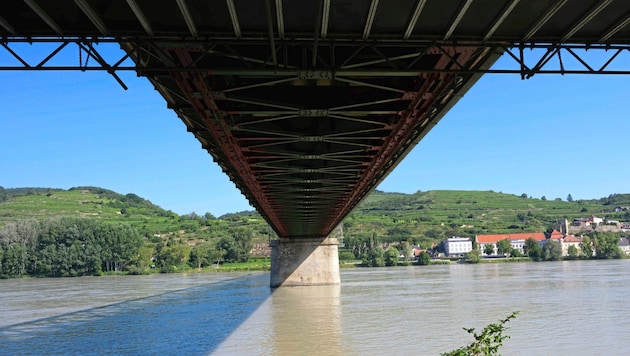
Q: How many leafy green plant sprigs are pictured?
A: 1